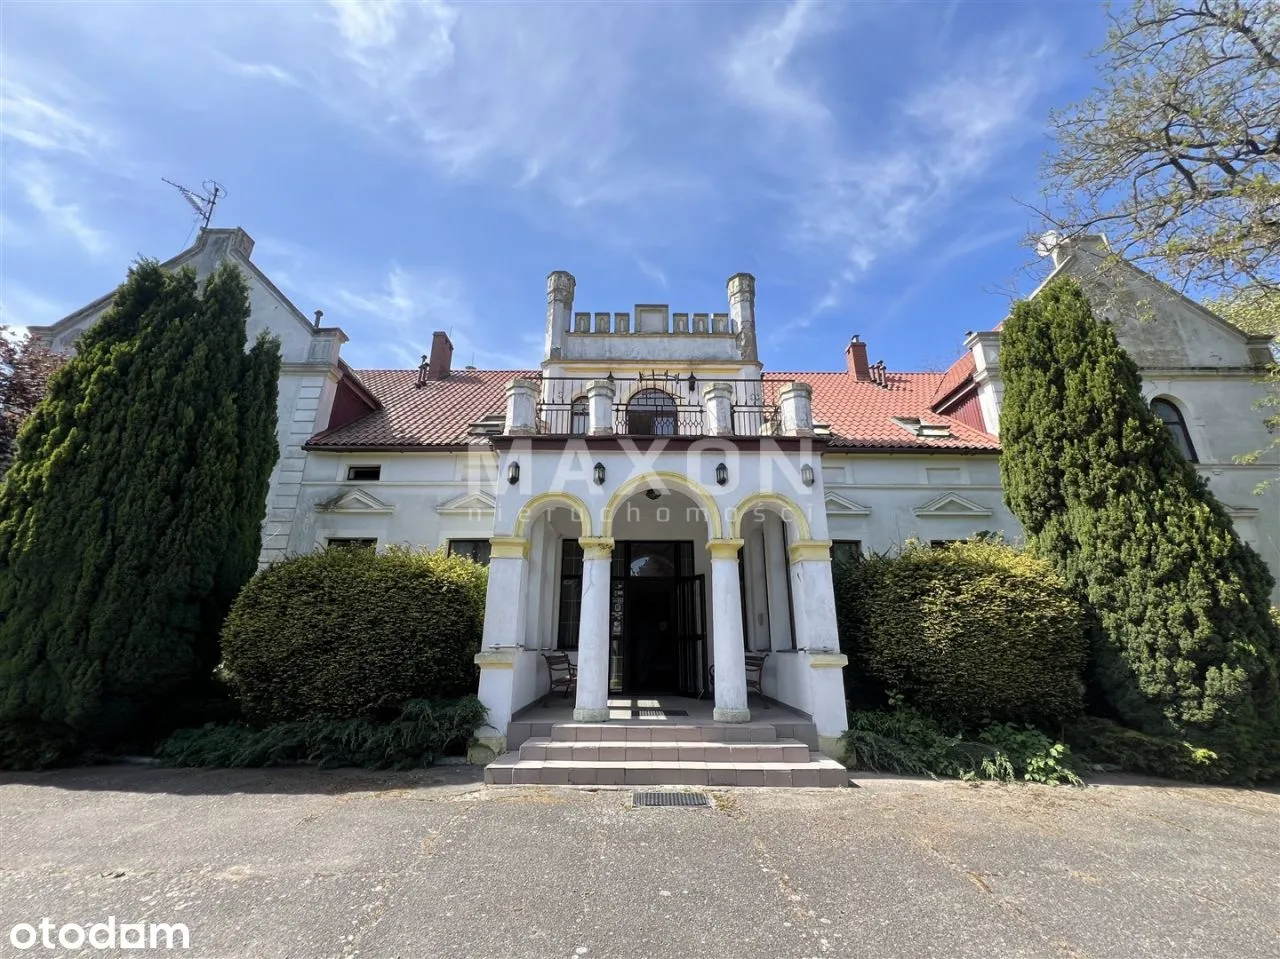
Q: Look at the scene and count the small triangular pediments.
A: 4